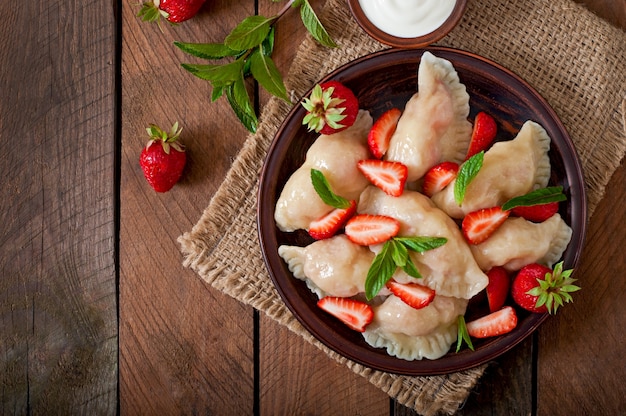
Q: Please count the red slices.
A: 12